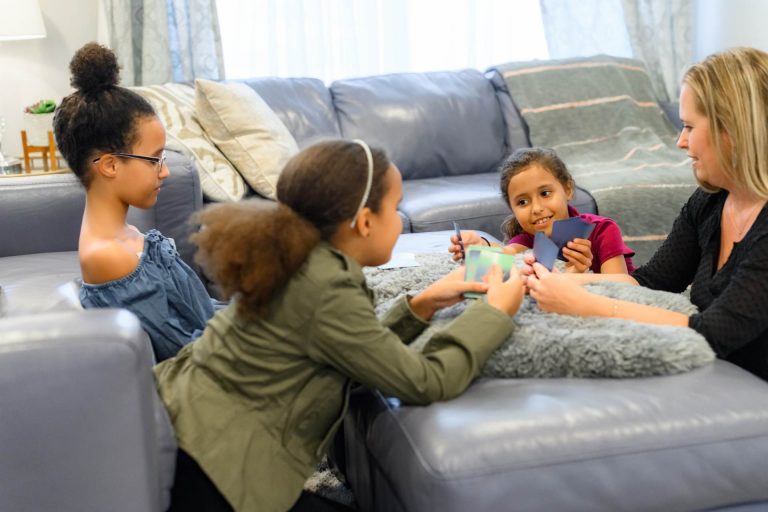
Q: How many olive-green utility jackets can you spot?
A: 1